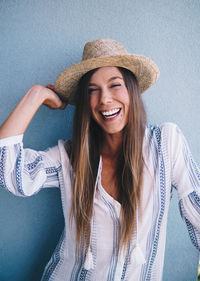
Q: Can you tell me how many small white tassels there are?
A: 2